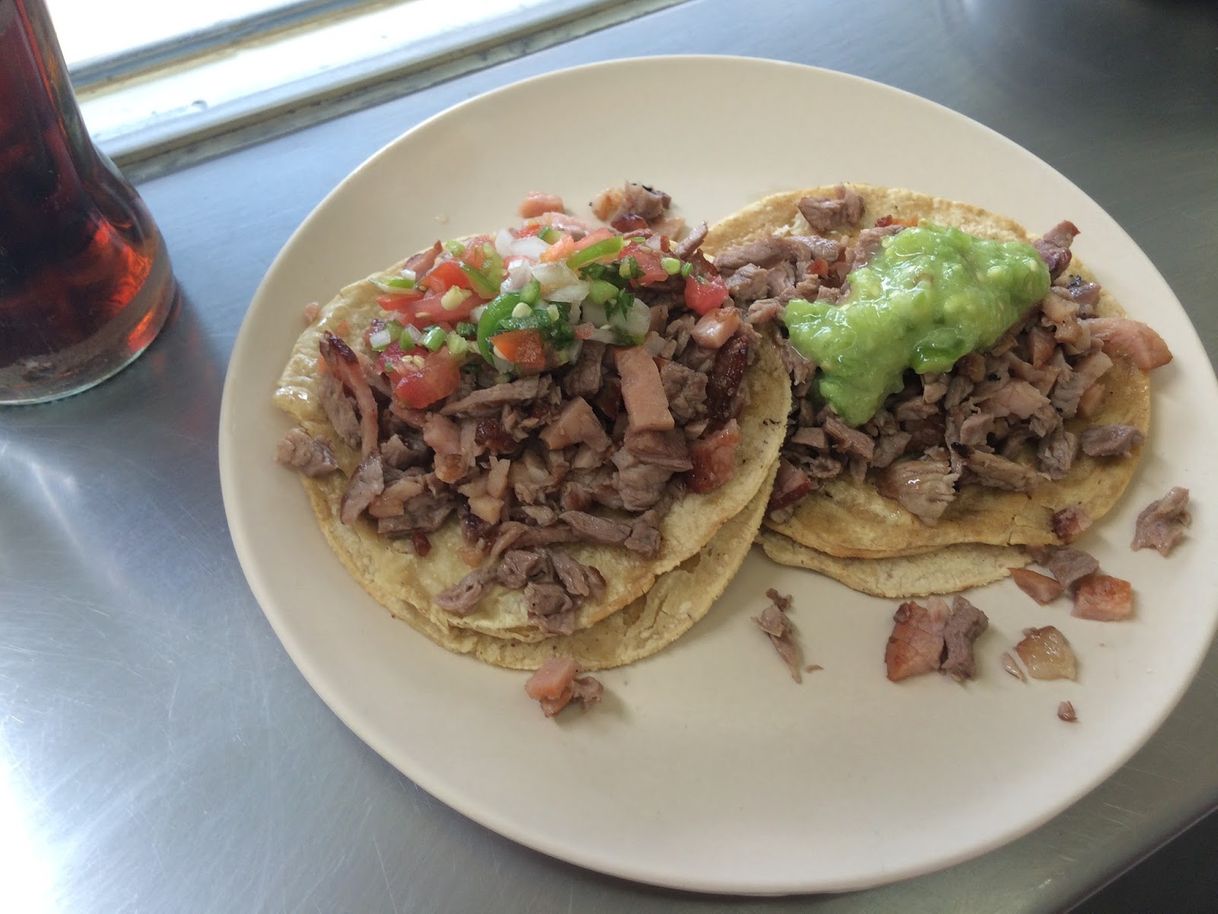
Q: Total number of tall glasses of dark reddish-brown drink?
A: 1